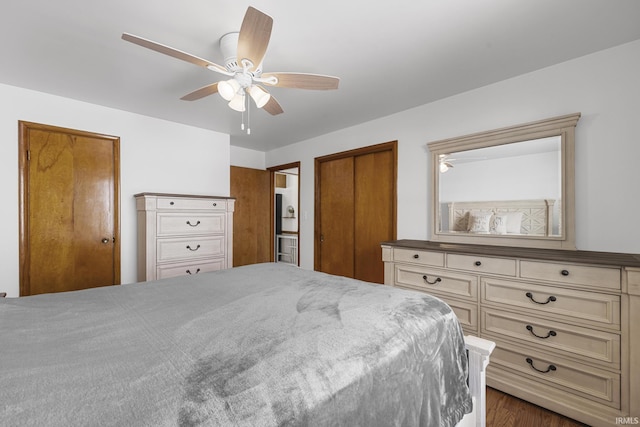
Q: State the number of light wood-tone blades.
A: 5